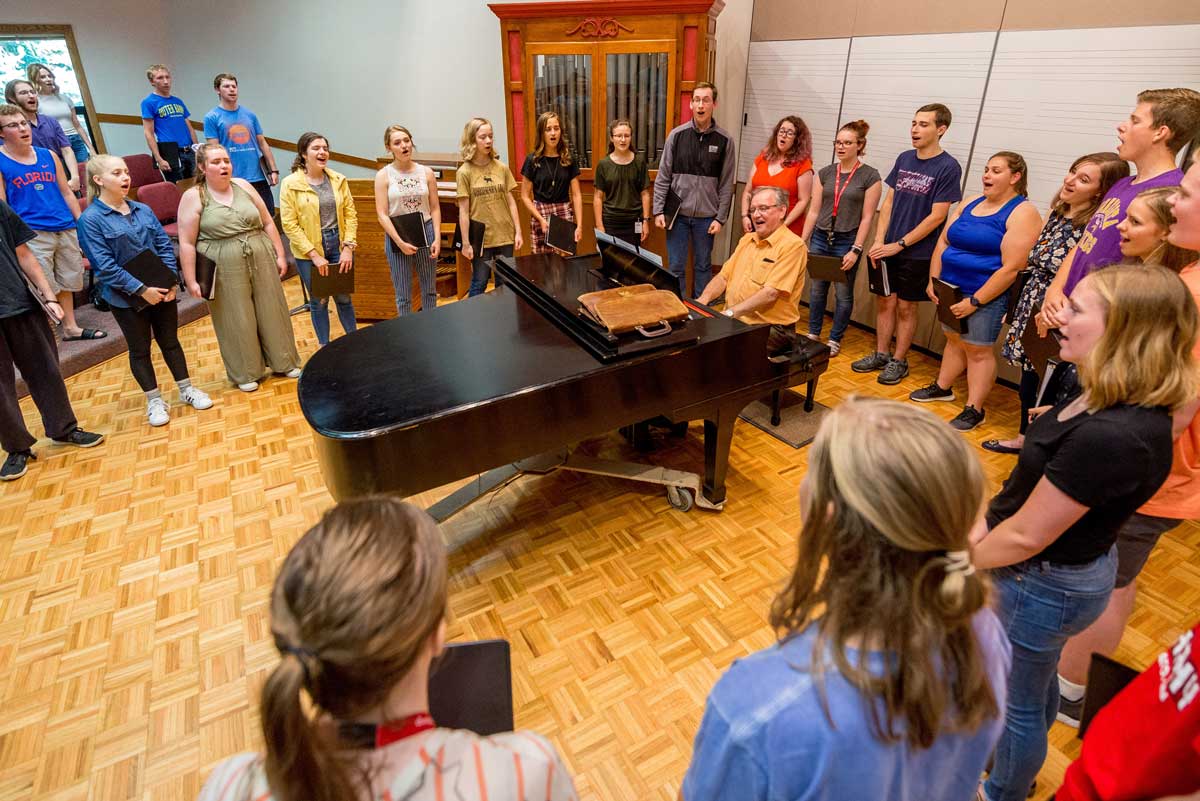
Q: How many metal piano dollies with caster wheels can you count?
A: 1